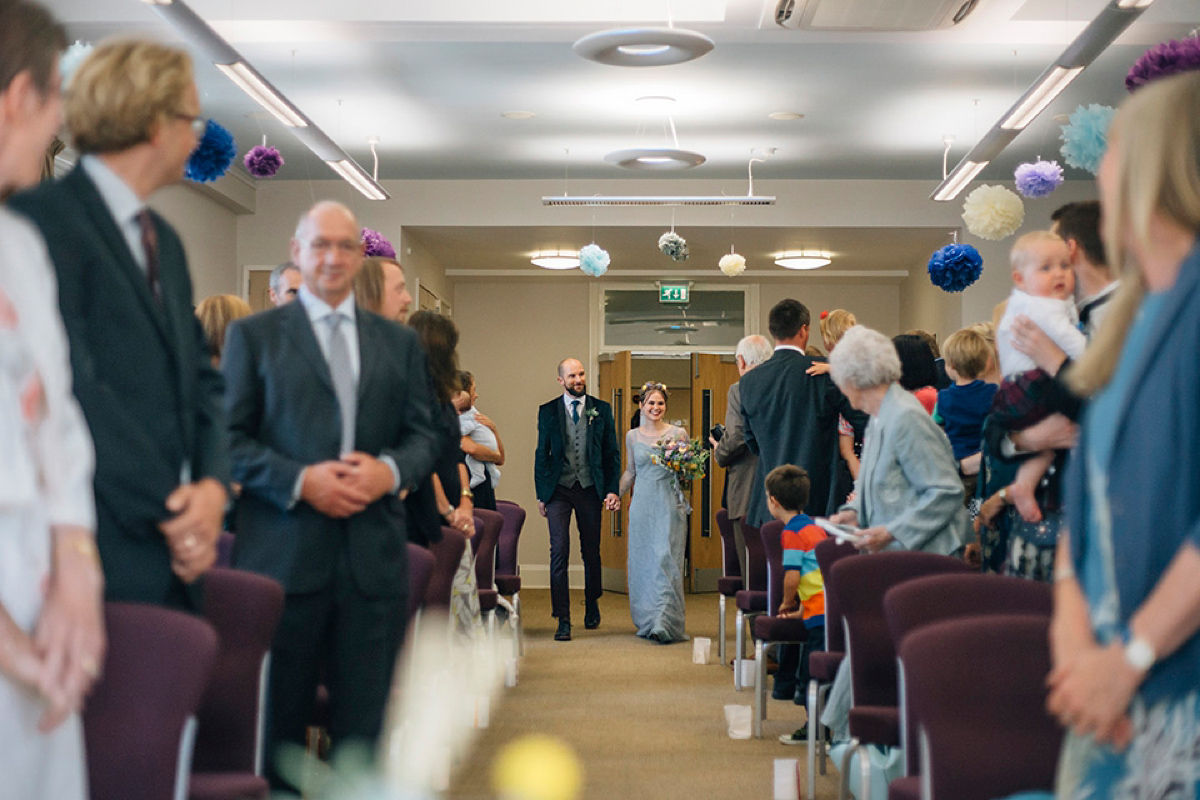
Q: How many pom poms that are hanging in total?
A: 12